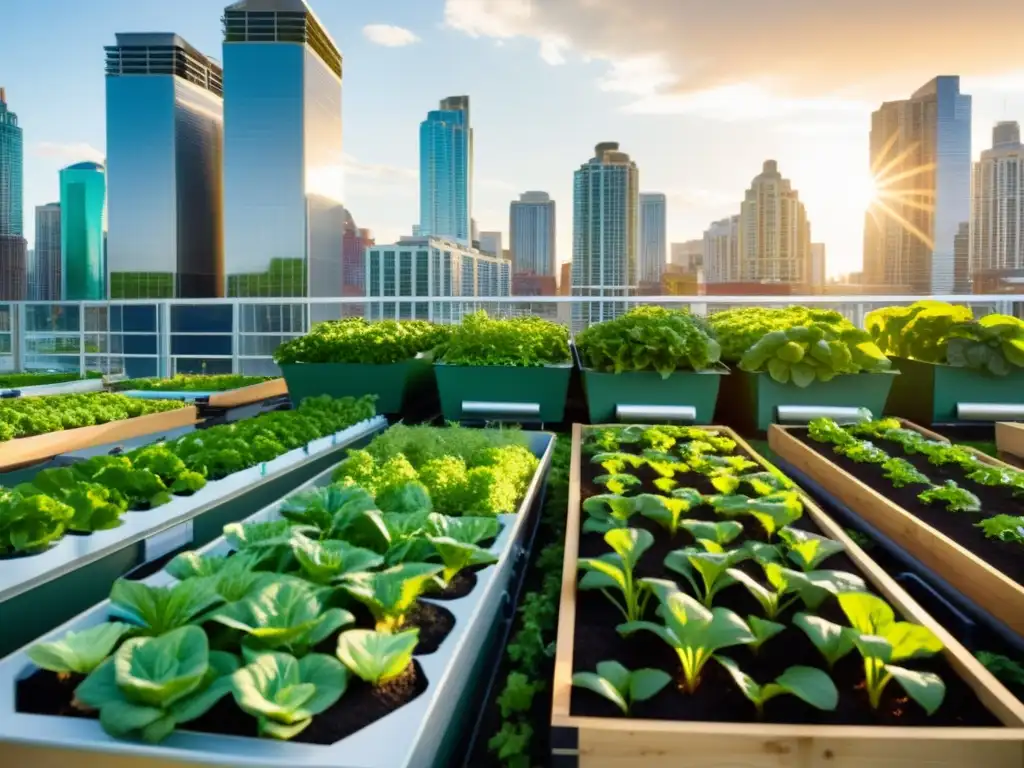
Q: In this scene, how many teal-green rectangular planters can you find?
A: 5